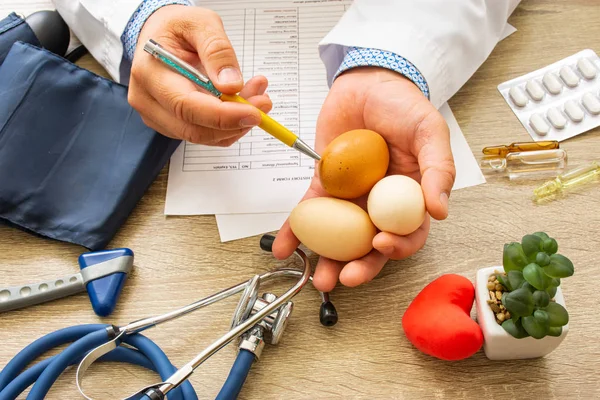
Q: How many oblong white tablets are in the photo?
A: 9